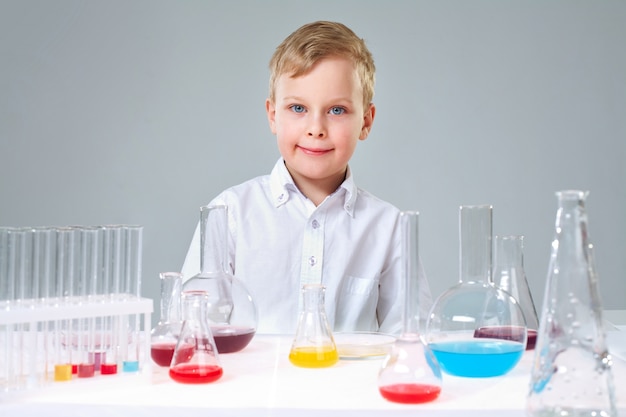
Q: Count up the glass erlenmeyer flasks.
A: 4